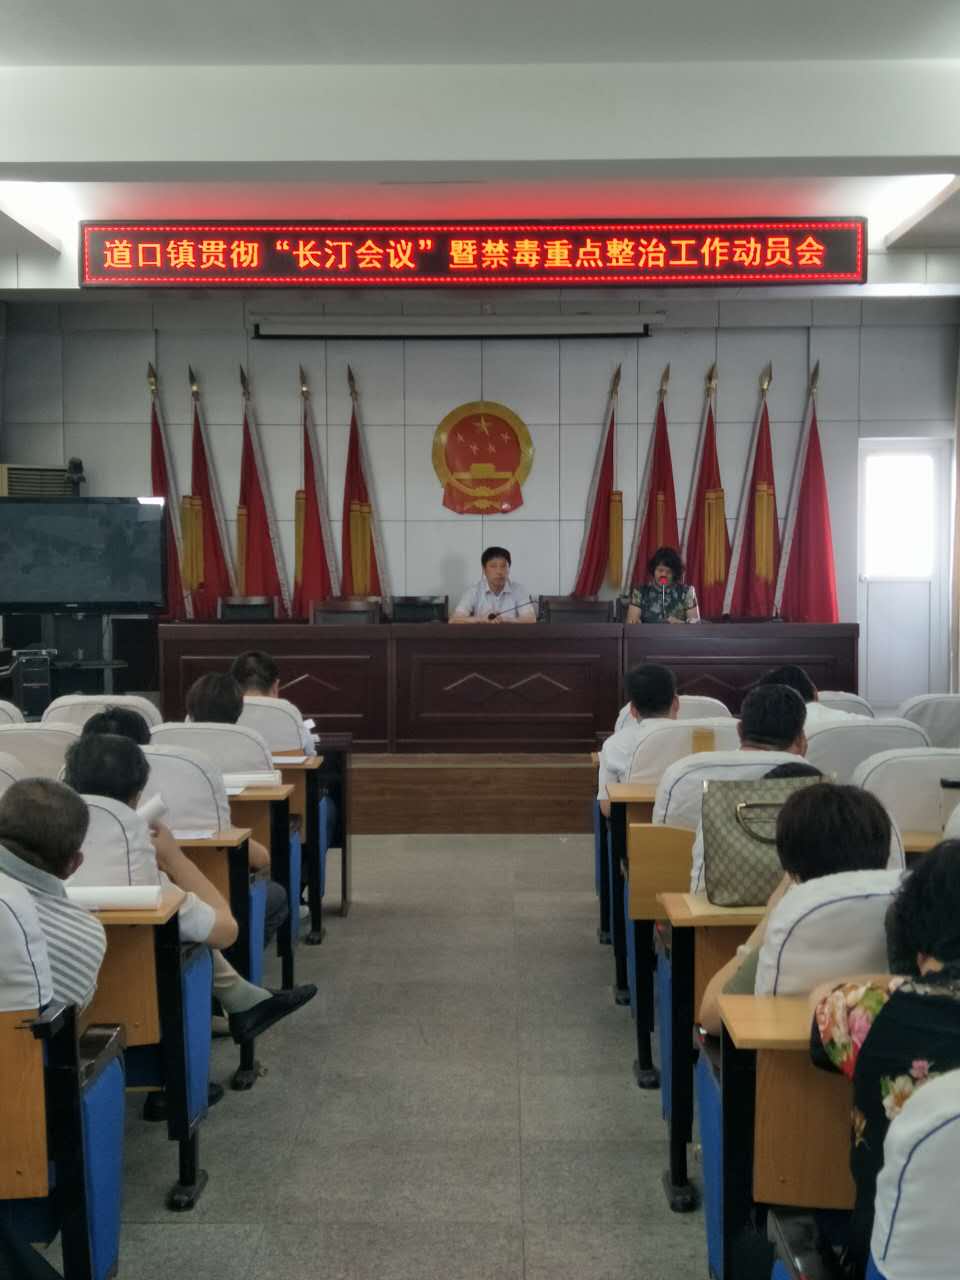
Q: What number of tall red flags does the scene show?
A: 10